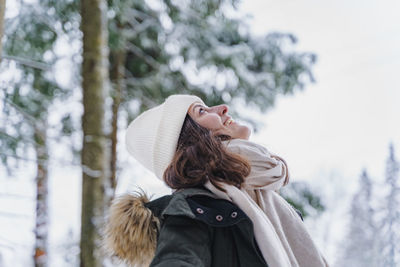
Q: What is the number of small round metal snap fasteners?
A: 3